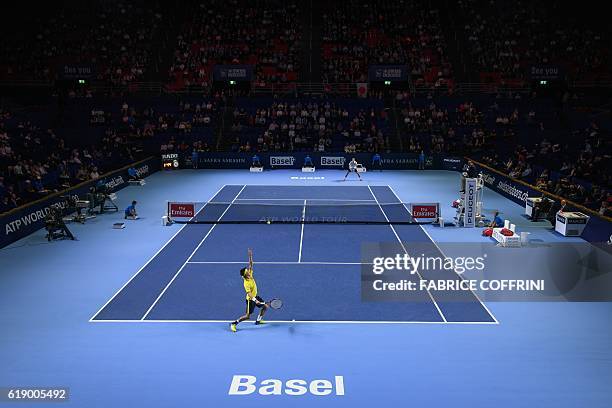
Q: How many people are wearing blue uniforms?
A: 8